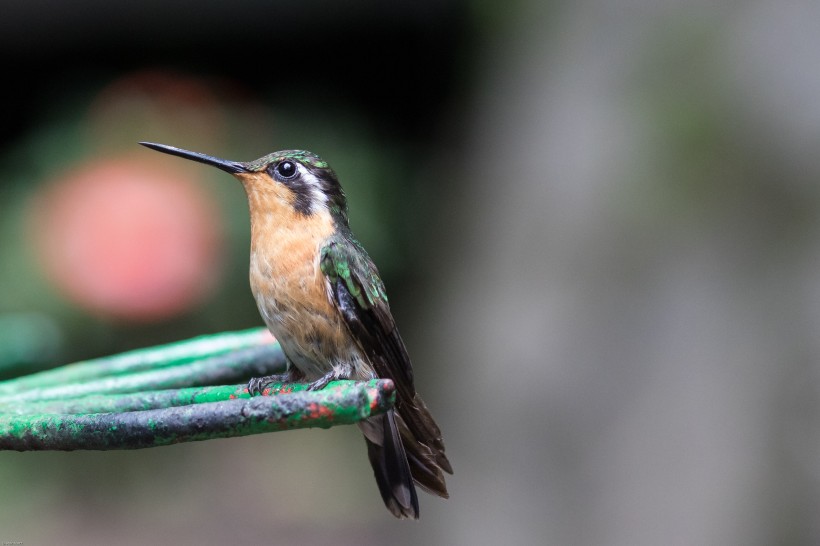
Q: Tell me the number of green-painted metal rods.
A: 4